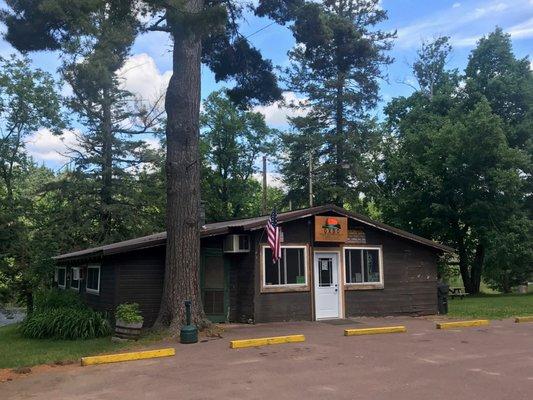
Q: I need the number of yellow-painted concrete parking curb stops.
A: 5